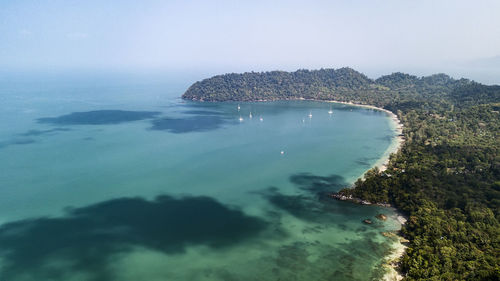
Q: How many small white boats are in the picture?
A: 8